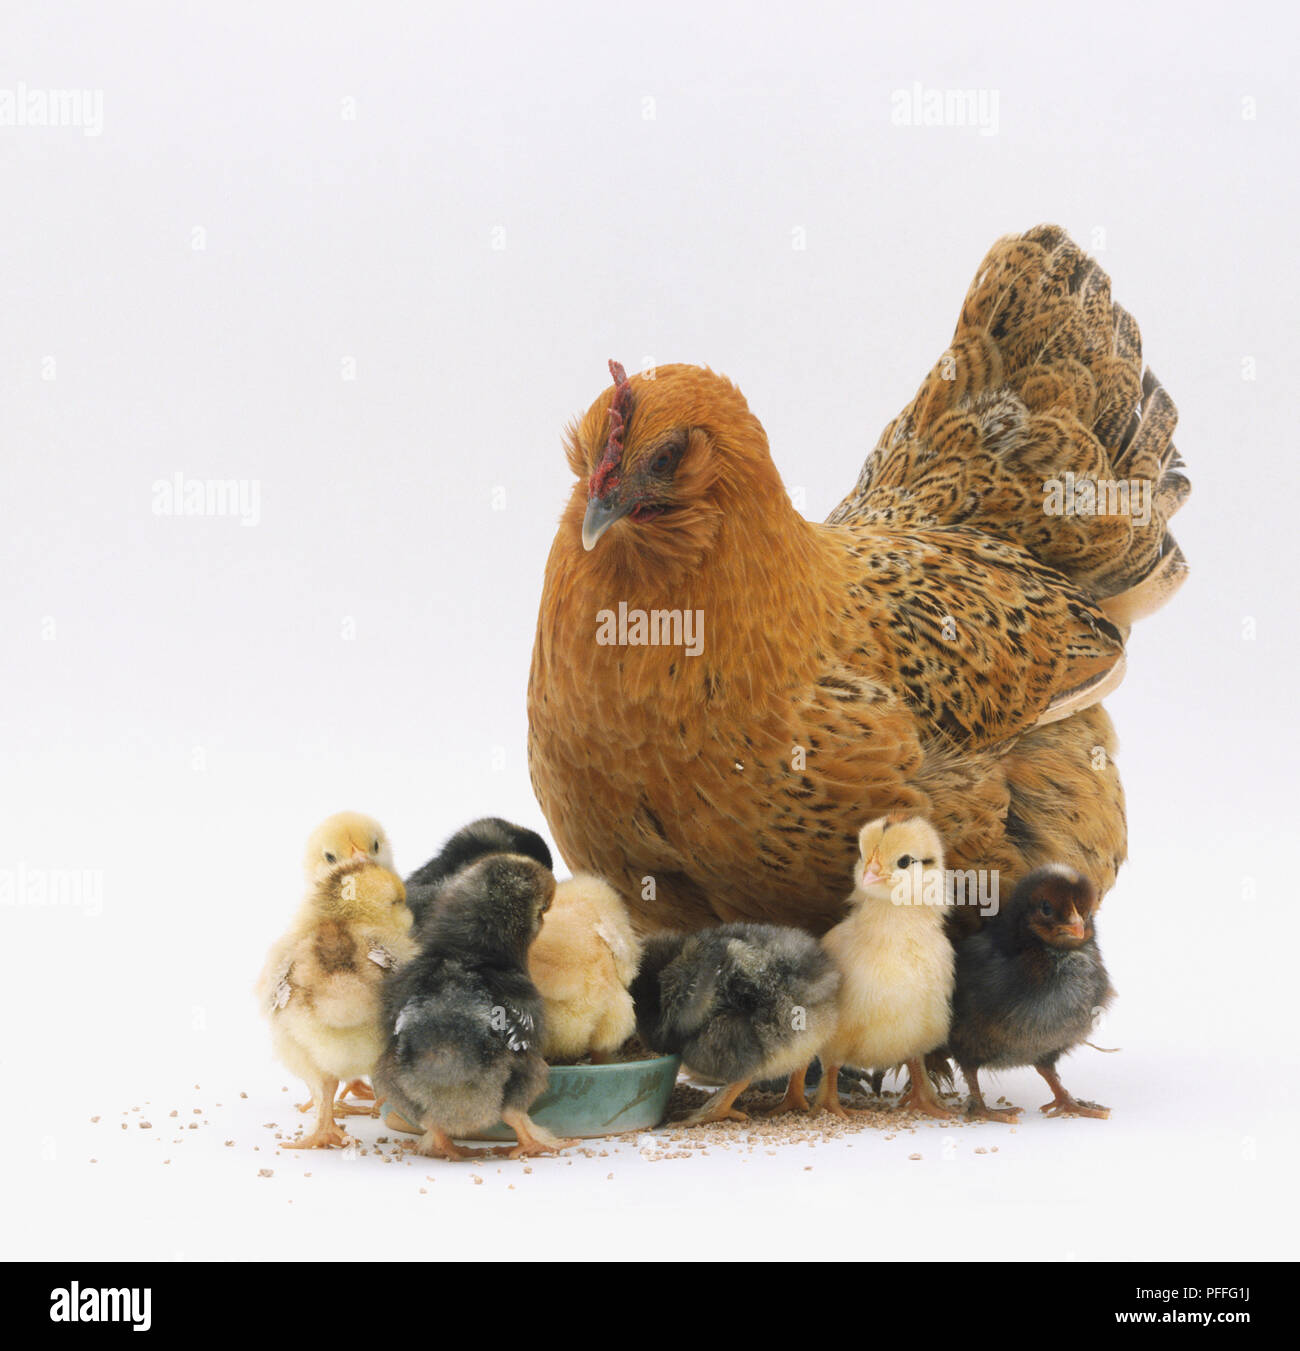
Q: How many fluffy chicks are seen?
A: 8